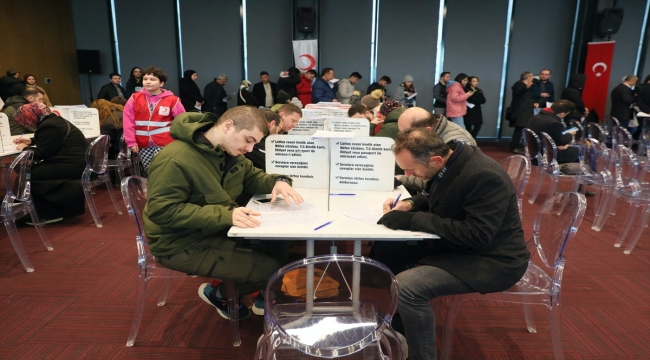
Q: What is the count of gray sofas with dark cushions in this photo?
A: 0